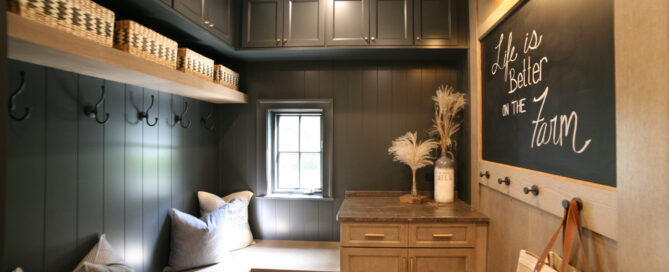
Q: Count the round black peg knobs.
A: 4